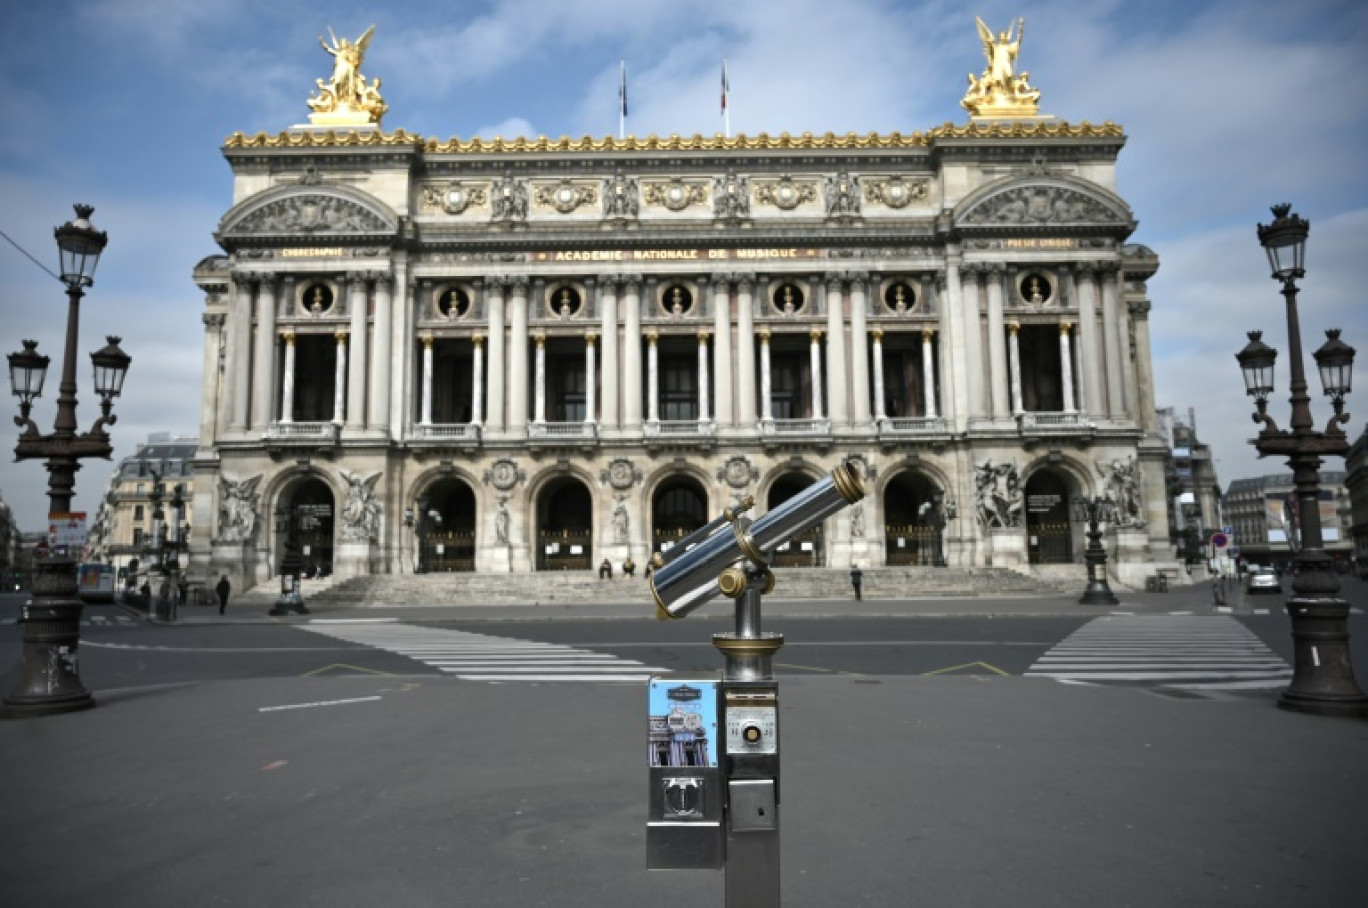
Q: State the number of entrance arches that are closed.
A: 7